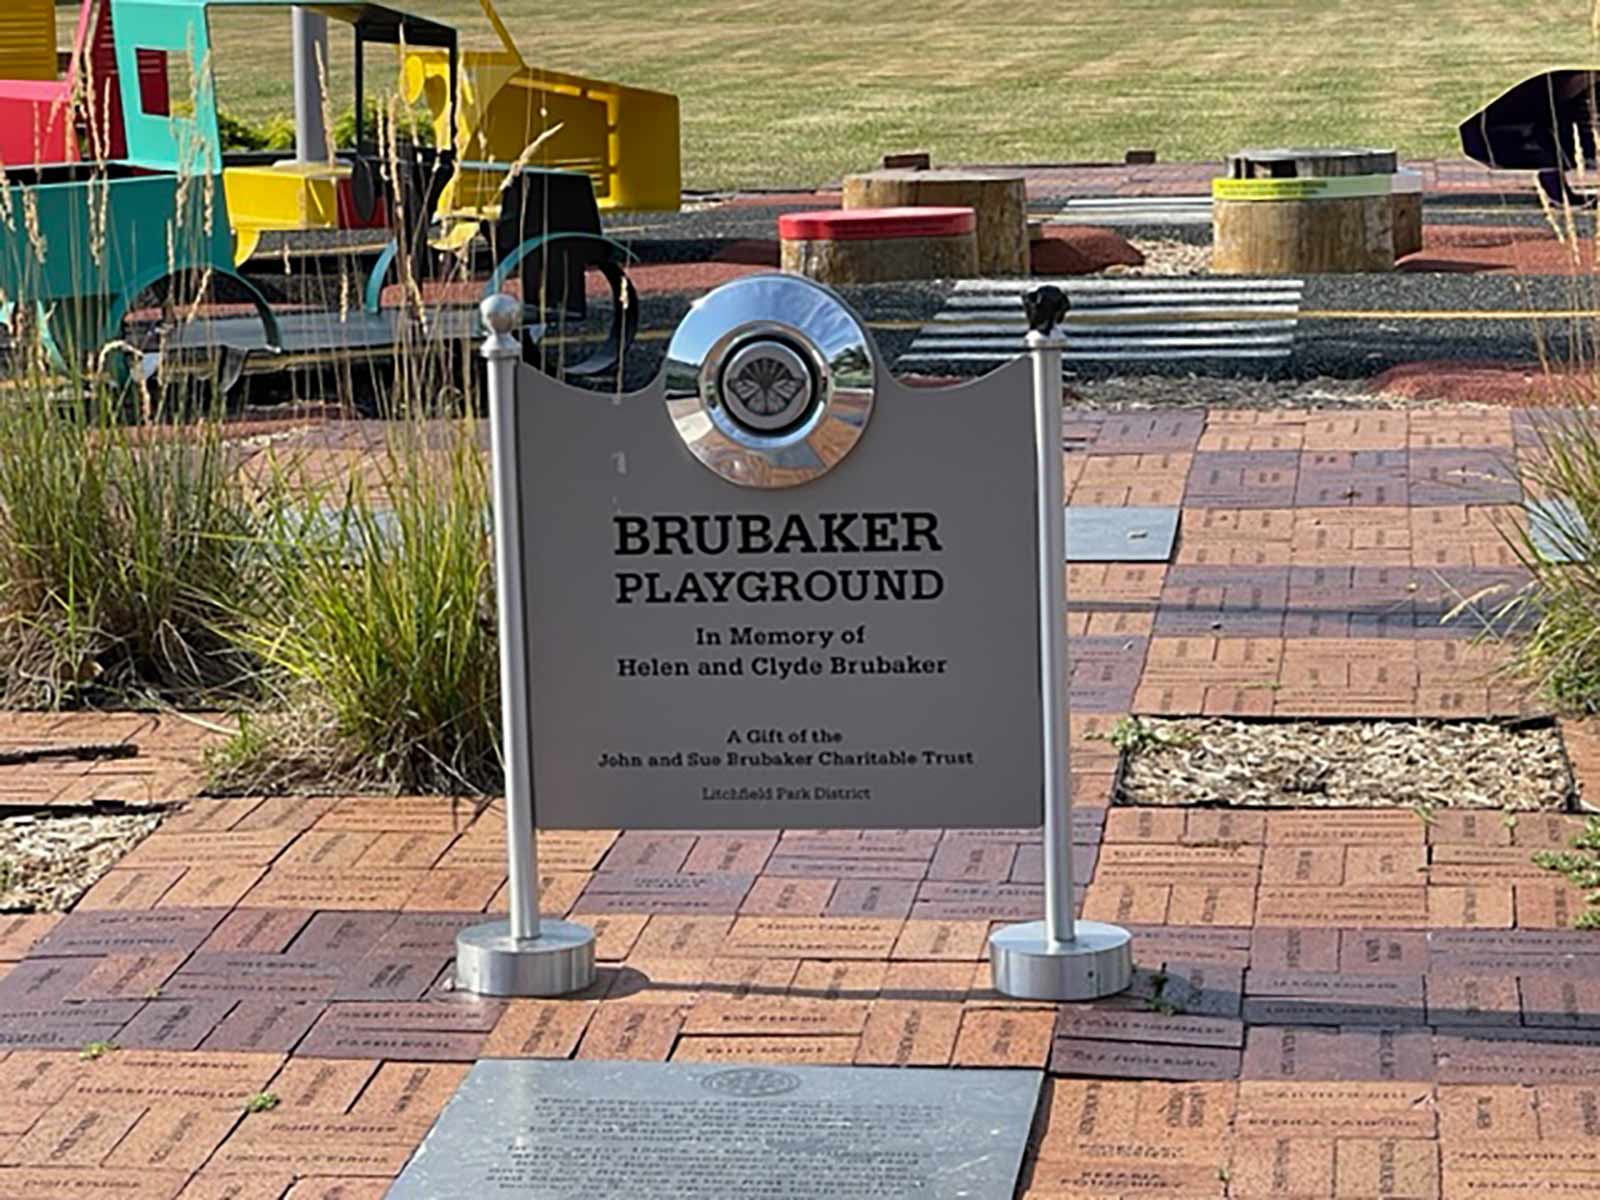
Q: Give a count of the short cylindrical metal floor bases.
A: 2